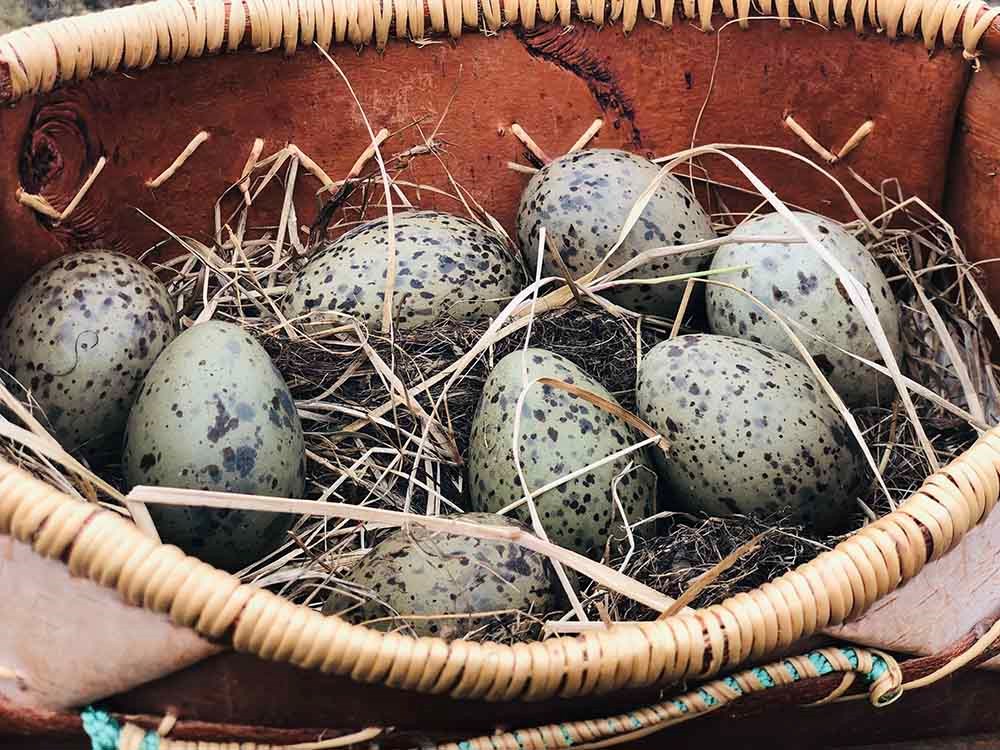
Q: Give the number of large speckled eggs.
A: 8